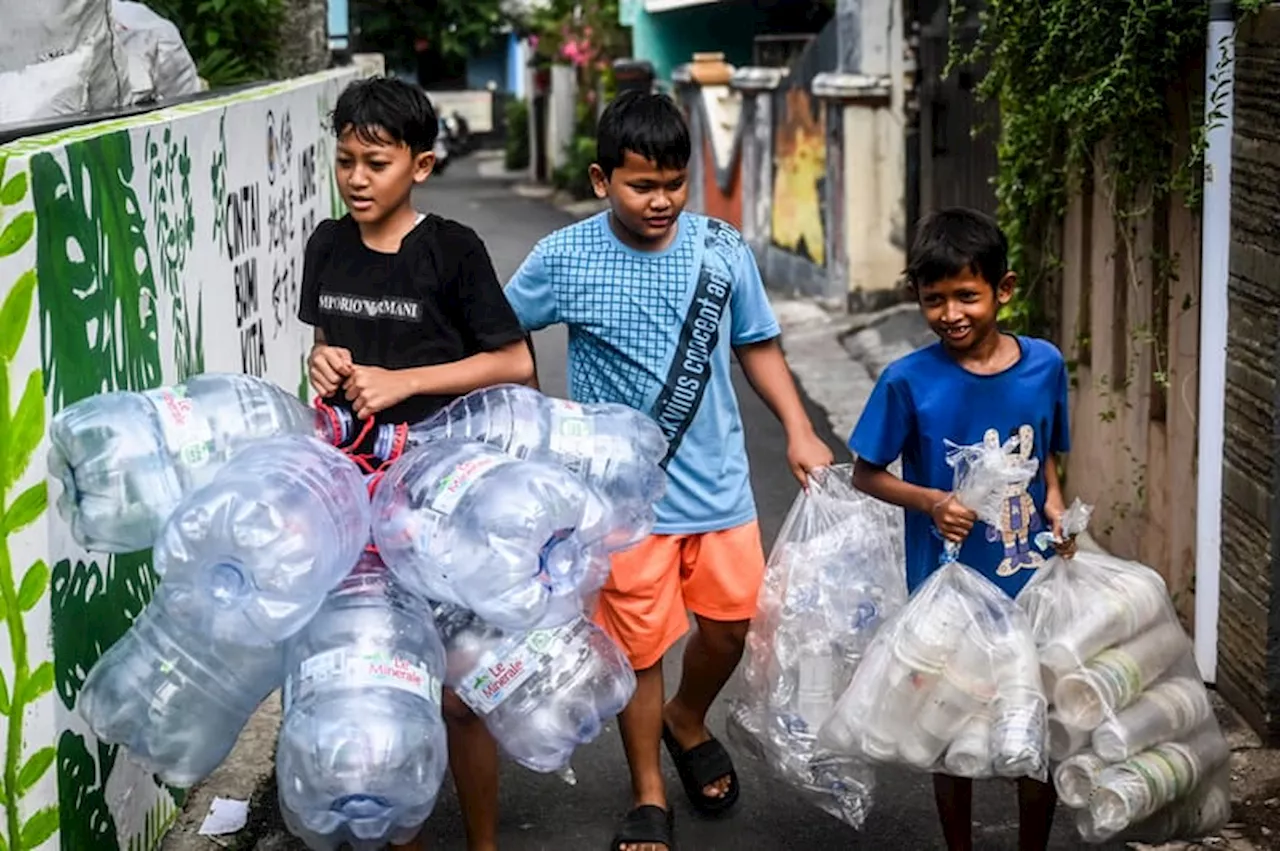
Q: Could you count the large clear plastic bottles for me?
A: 7